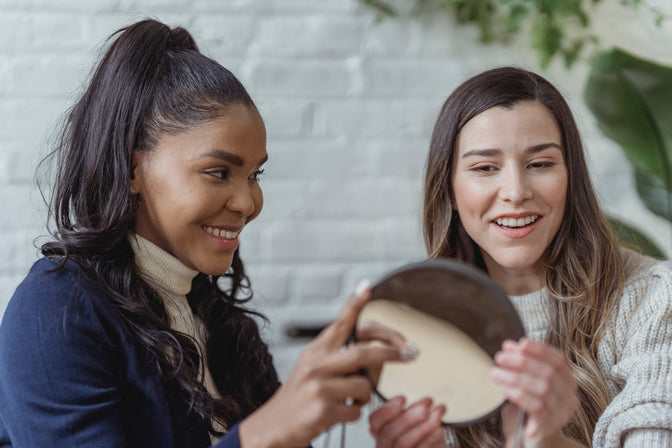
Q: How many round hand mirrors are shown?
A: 1